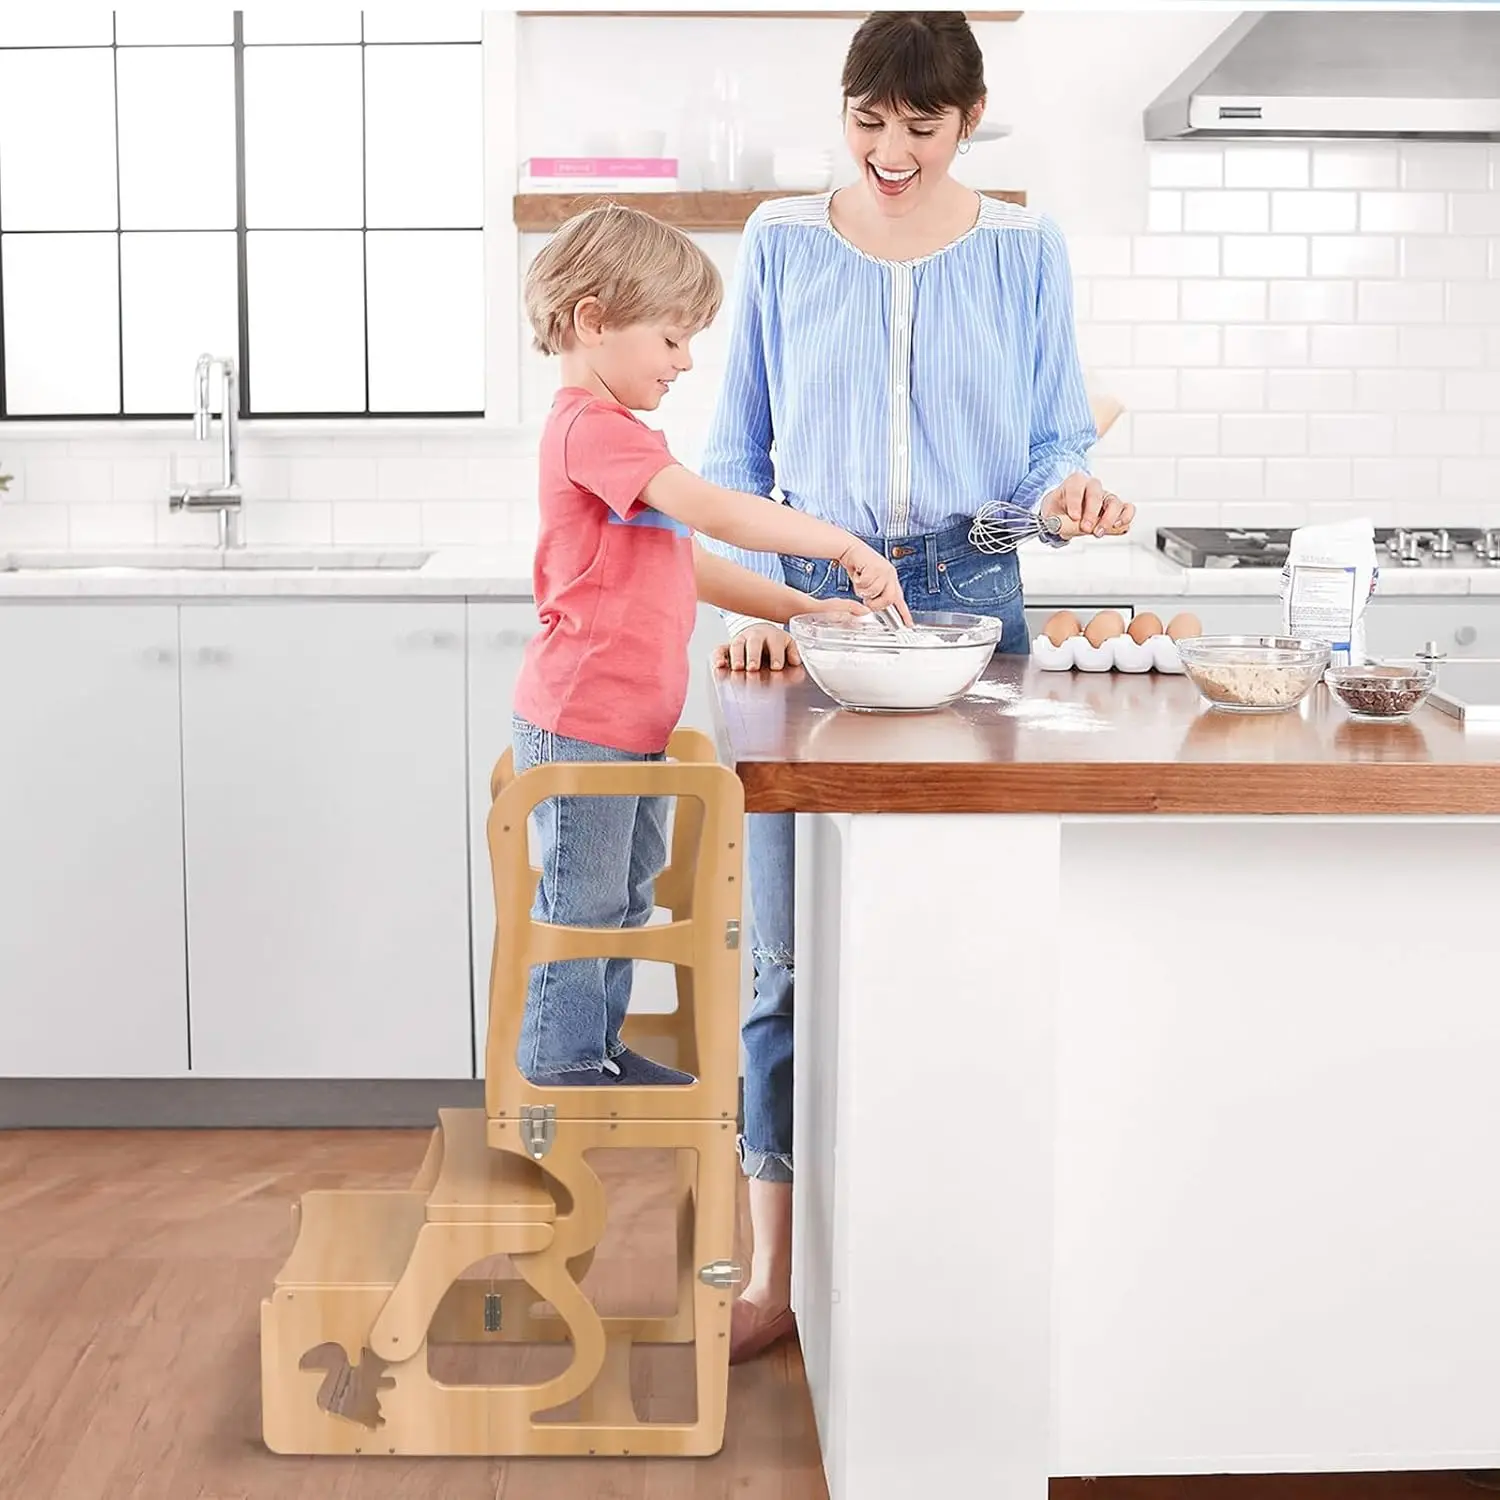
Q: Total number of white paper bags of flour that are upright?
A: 1